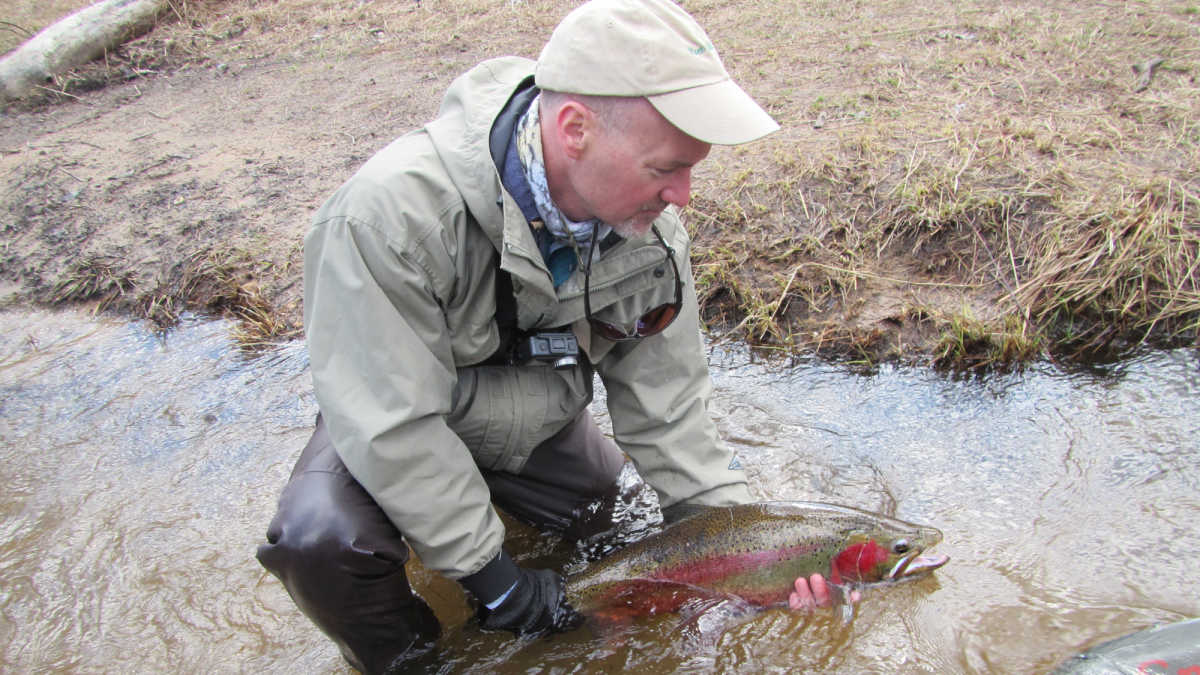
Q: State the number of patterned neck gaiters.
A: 1